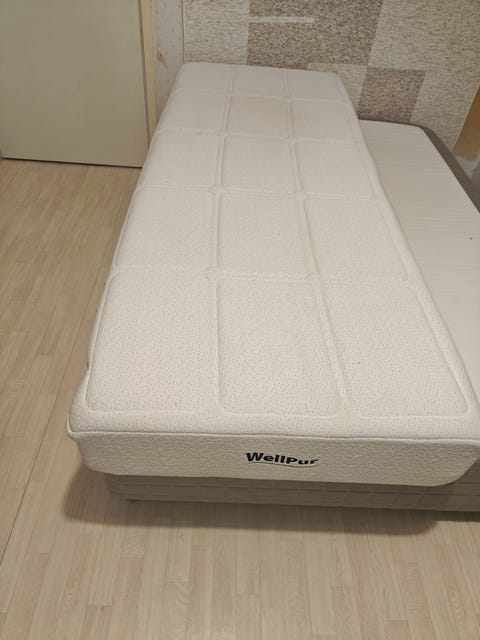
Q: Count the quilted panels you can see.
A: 15